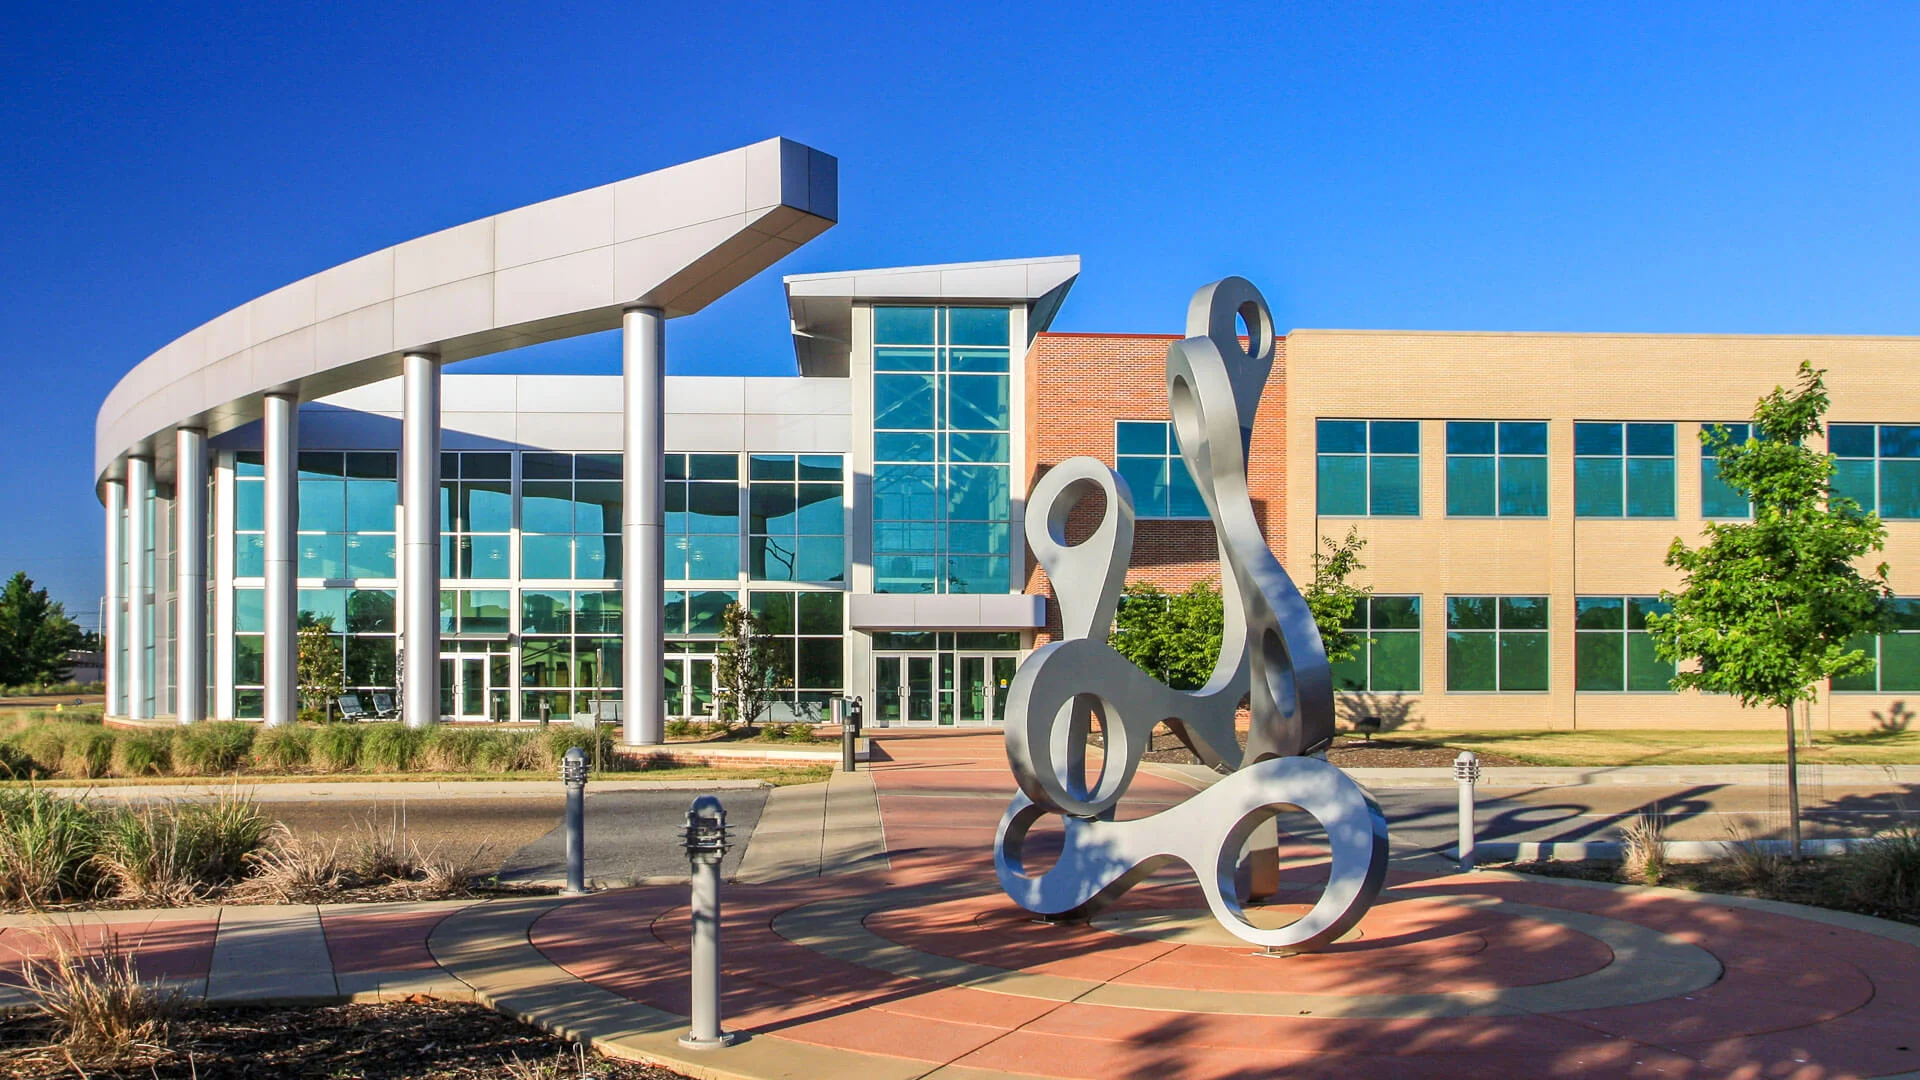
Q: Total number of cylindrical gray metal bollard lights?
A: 3